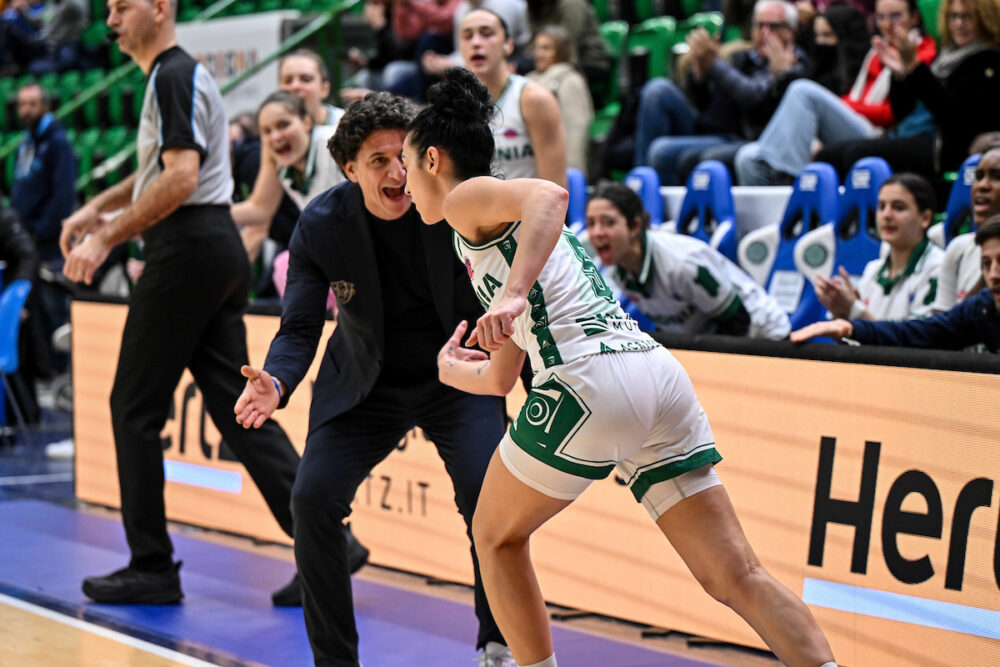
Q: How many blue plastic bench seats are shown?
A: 6